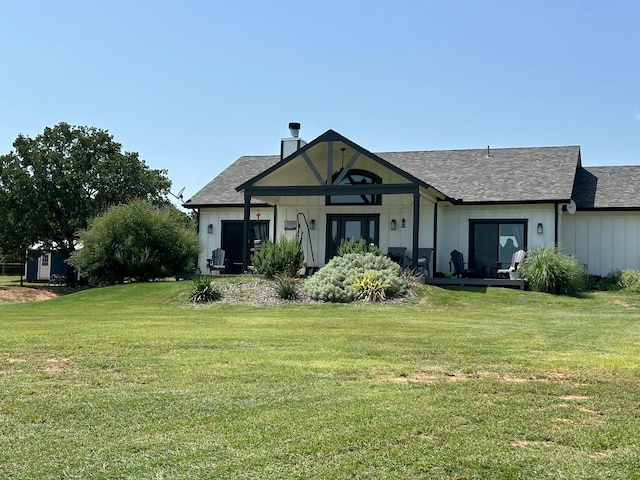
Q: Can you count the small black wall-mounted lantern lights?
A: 4